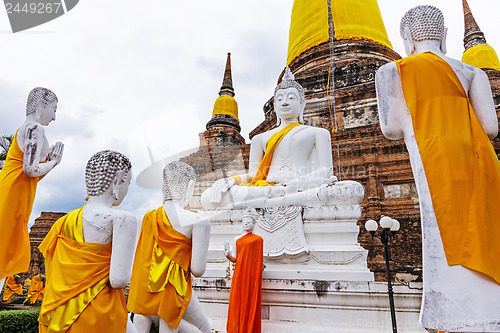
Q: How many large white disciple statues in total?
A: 4